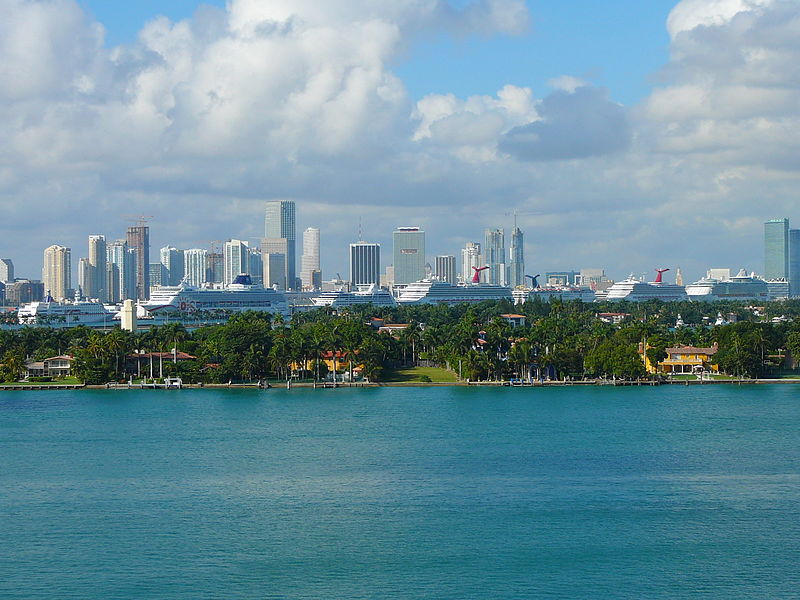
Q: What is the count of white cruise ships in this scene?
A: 7